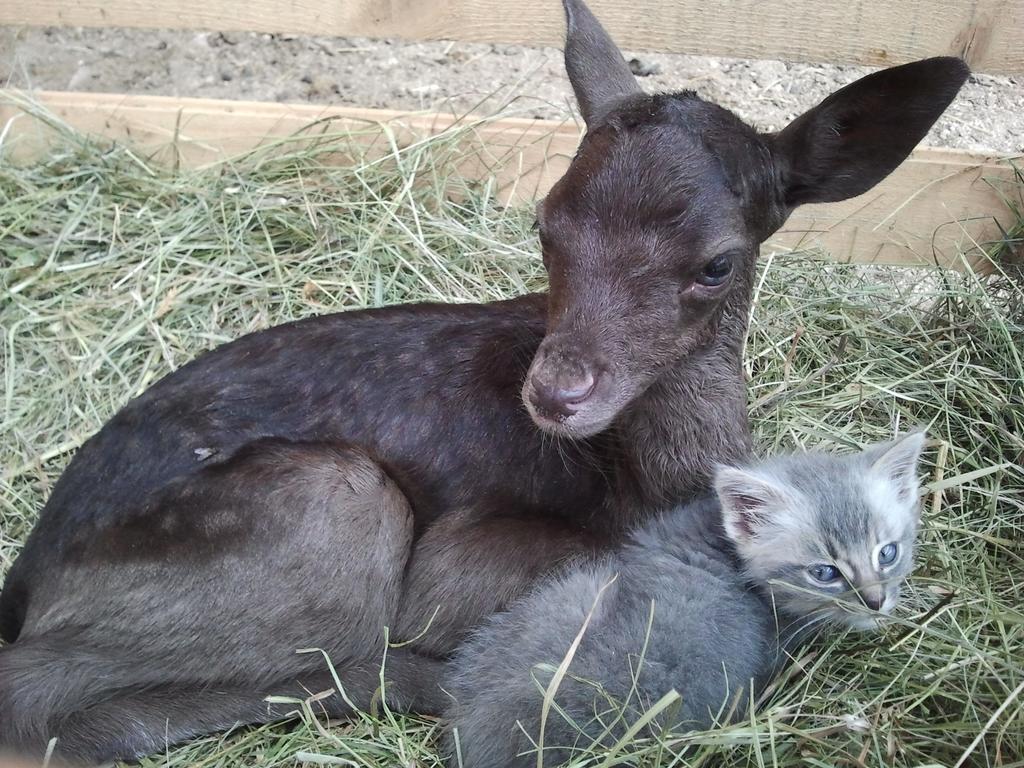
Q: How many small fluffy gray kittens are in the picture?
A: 1